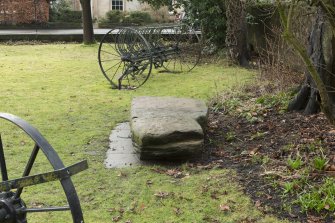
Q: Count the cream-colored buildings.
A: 1